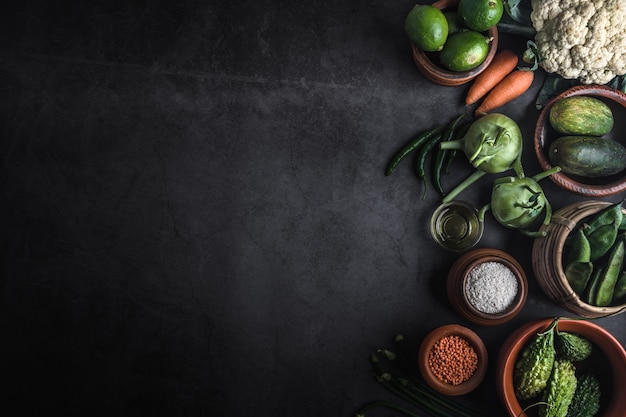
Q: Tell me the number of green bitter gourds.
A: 4